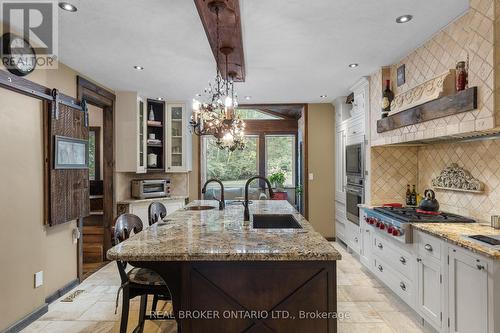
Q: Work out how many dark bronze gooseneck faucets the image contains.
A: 2